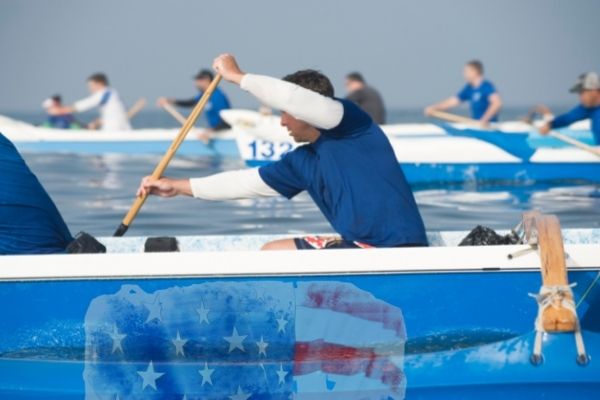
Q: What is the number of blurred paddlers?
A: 6